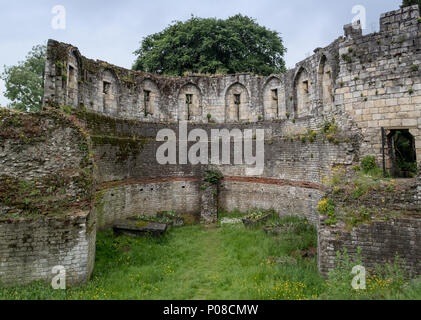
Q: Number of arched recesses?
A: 8